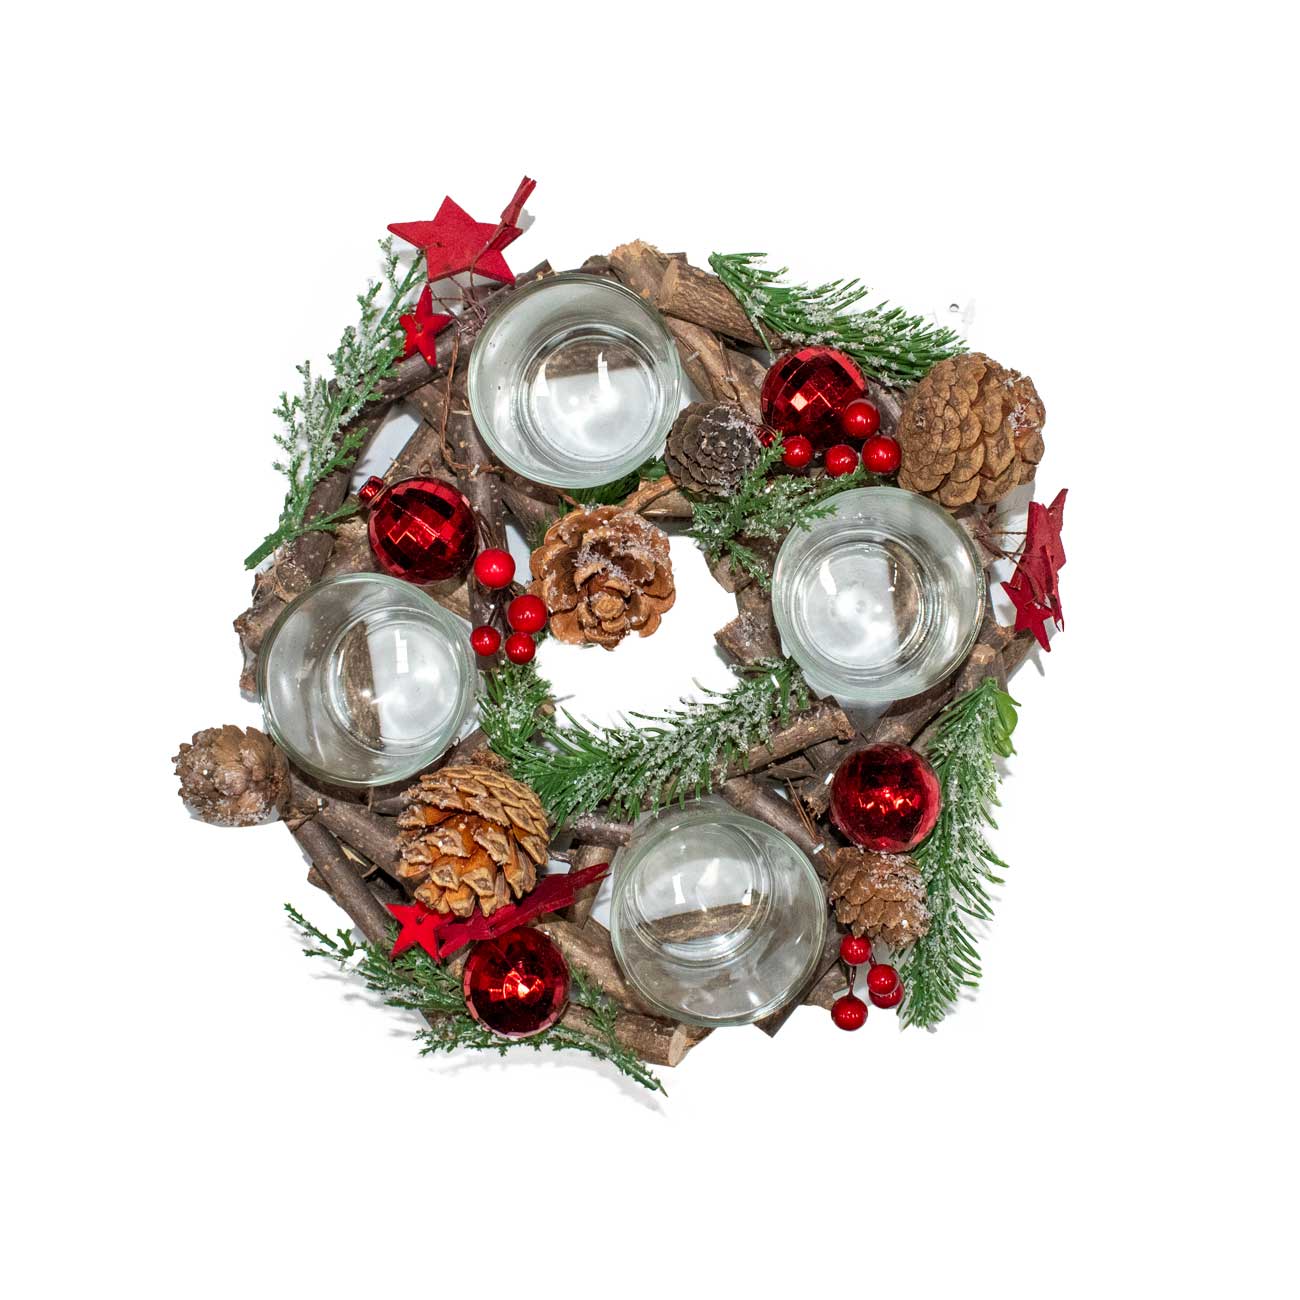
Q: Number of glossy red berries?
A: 12